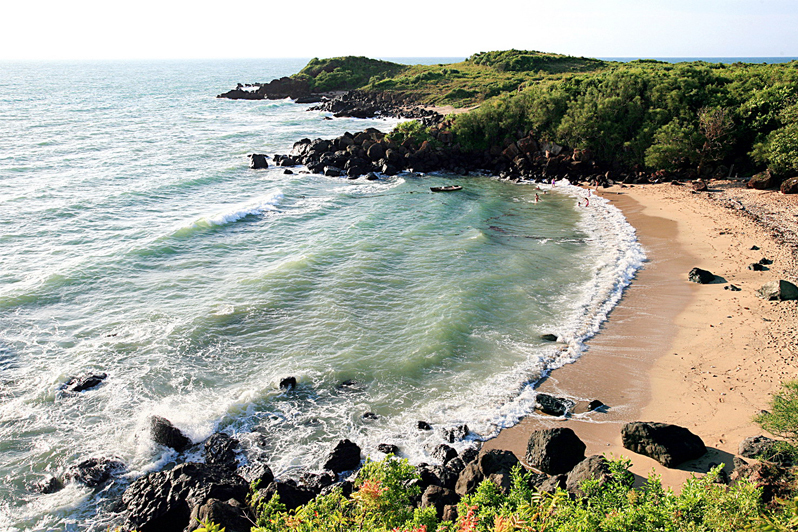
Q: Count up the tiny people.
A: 8